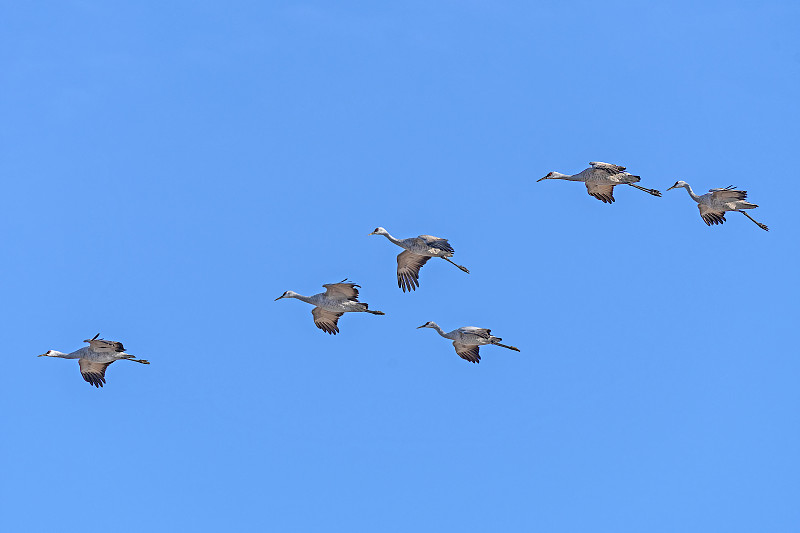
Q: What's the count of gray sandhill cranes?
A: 6